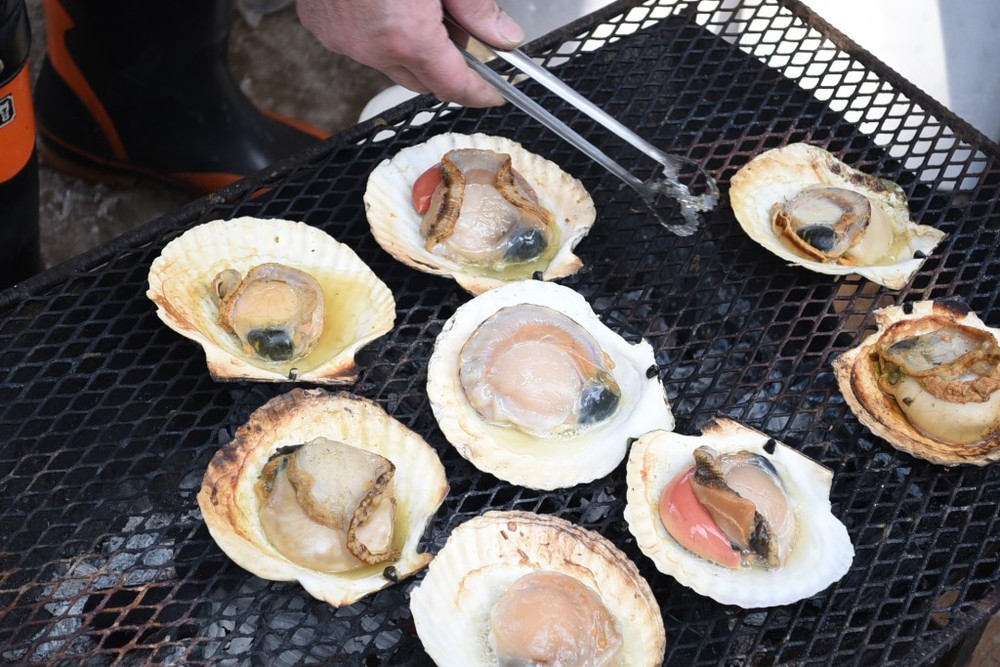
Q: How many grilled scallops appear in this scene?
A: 8